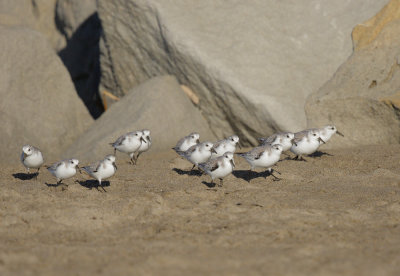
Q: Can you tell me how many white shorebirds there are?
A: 13